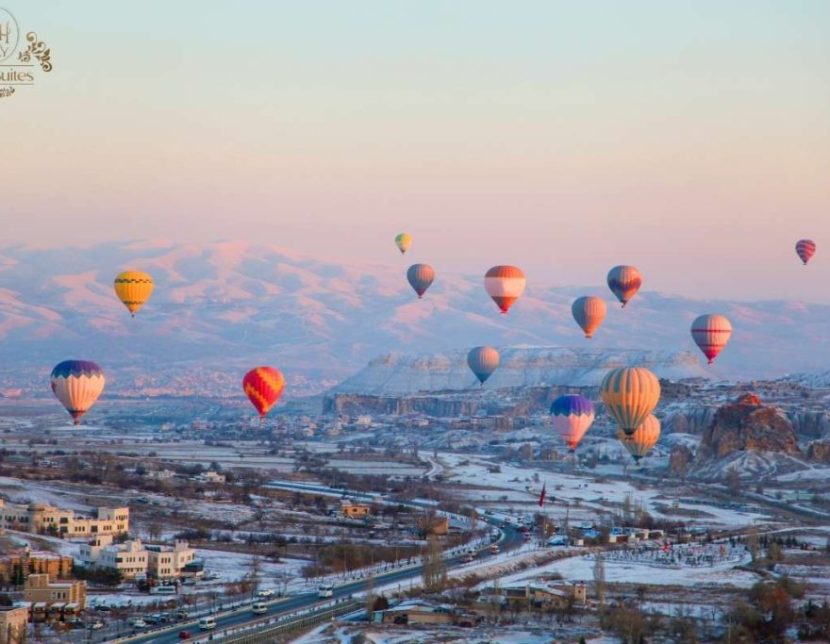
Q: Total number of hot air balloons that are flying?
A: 14